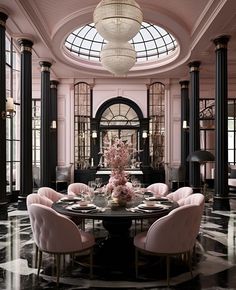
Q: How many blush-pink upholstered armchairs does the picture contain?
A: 8